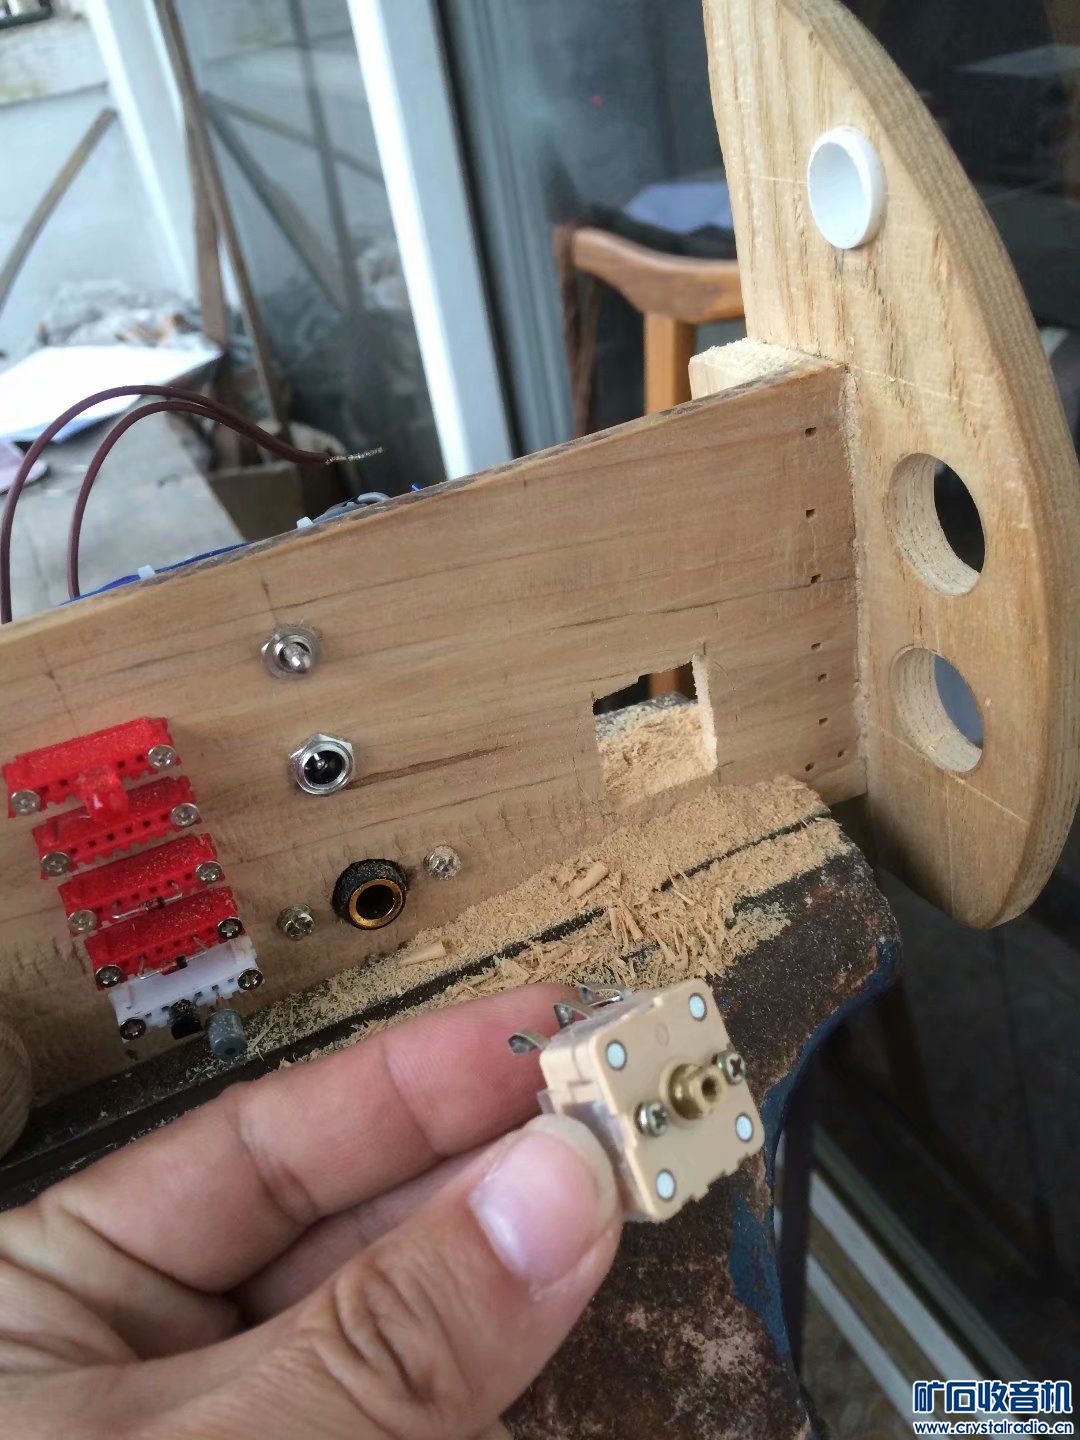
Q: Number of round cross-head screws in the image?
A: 14